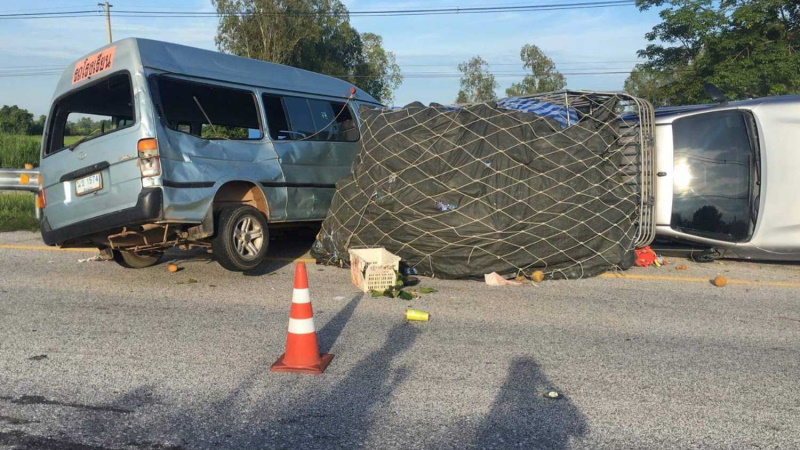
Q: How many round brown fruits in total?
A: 3